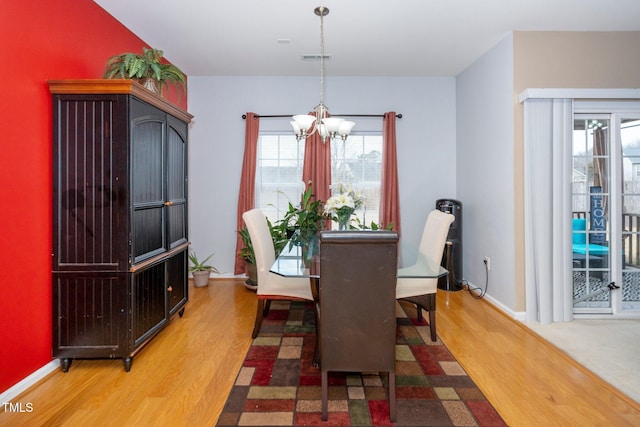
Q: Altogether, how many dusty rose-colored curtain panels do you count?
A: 3